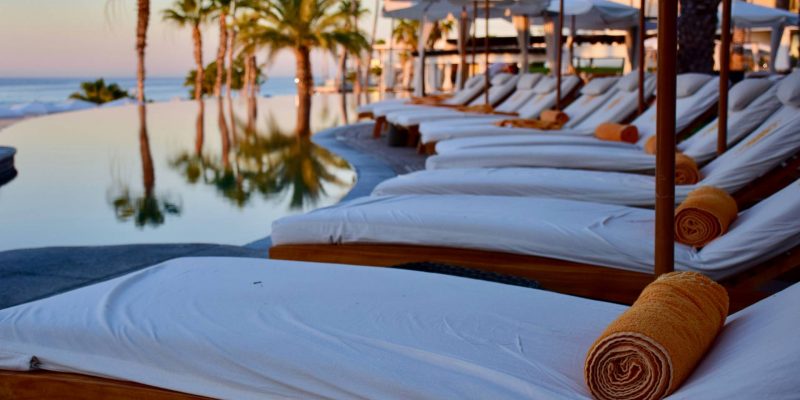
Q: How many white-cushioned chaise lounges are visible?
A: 11